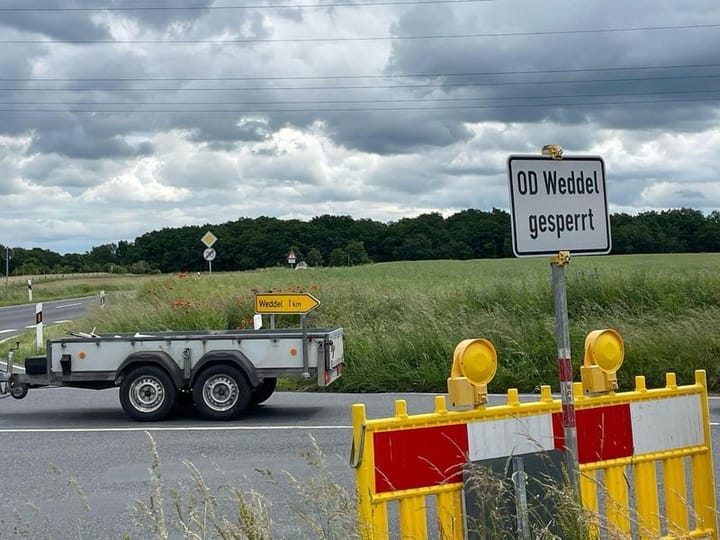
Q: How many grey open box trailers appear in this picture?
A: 1